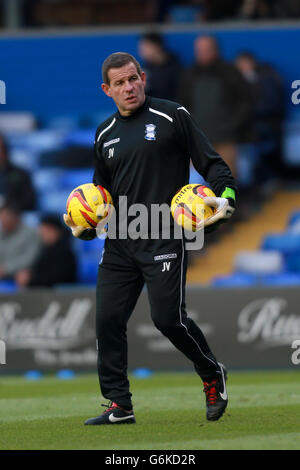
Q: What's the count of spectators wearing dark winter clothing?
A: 5